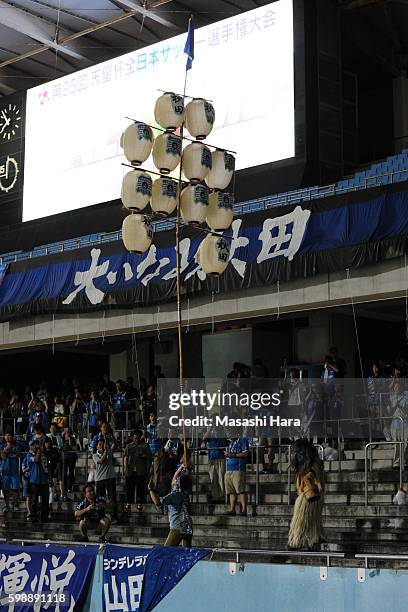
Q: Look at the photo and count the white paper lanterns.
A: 12